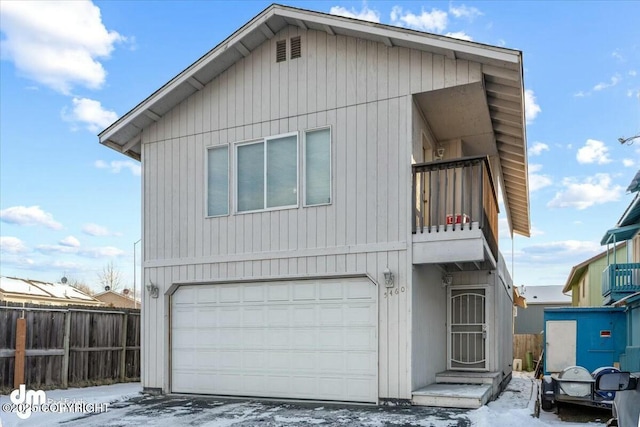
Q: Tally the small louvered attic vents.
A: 2